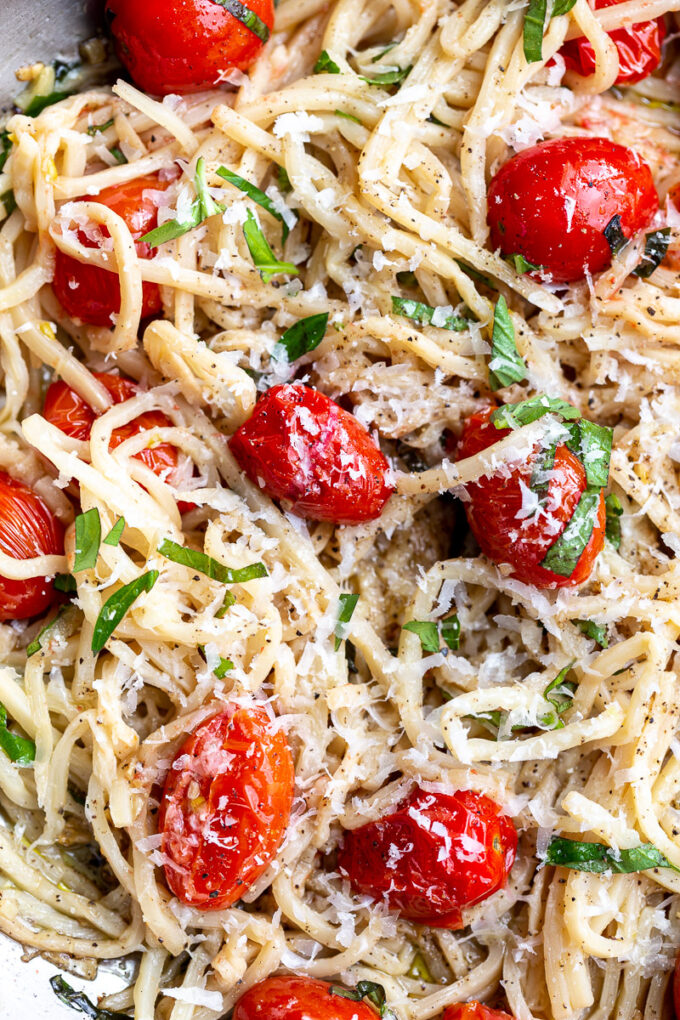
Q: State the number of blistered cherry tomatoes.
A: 12